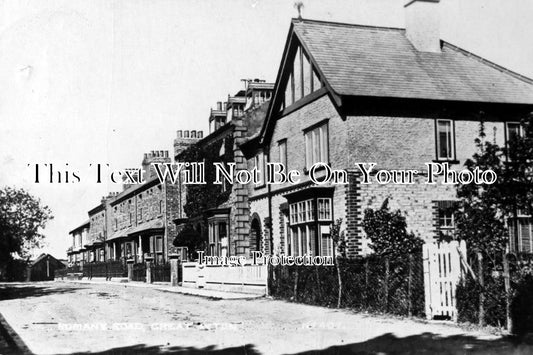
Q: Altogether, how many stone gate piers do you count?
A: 3